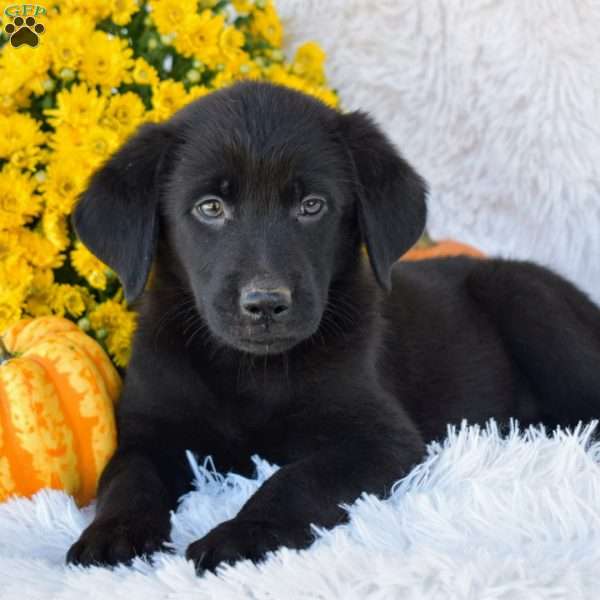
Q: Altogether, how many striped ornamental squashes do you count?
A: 1